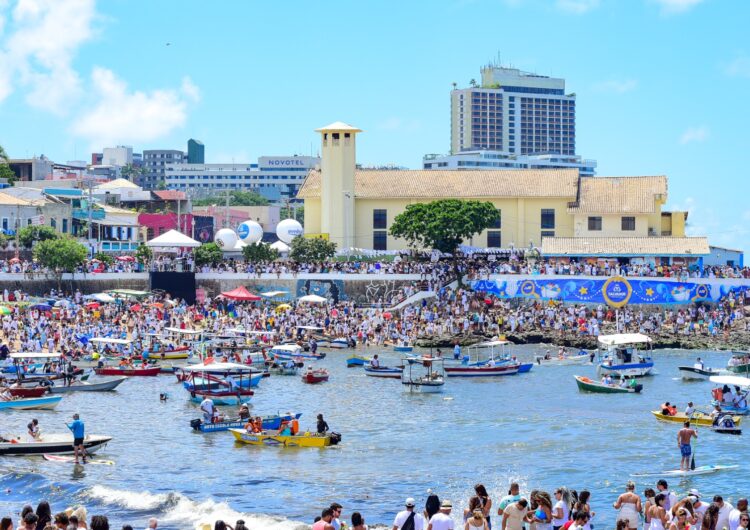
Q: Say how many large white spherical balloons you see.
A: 3